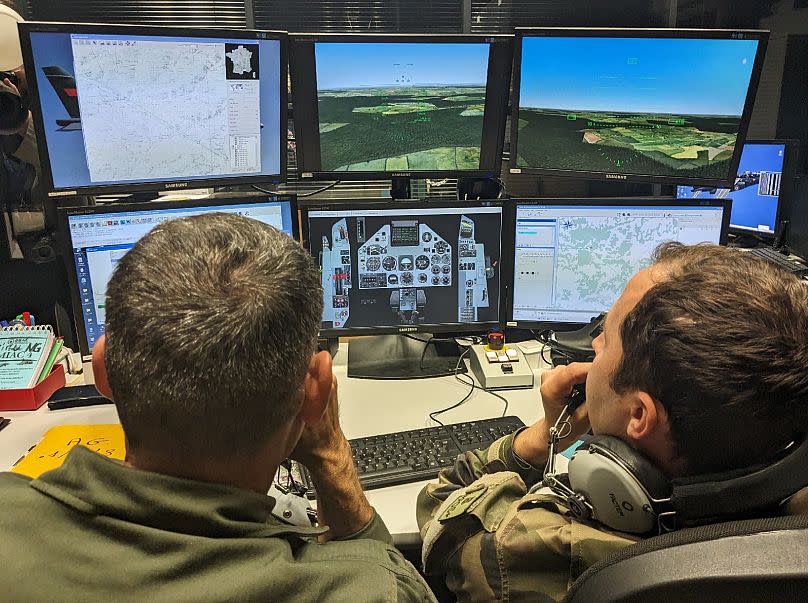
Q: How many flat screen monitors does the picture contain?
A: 7